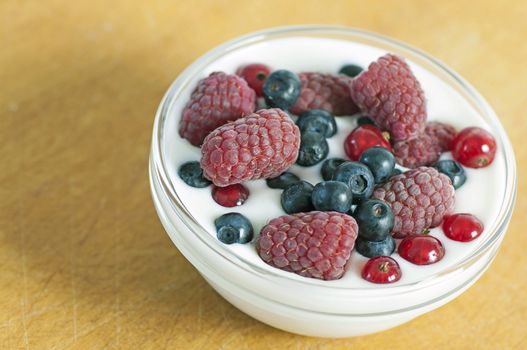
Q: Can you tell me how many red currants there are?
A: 7